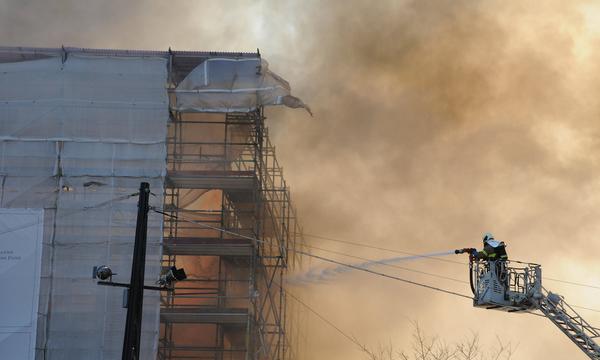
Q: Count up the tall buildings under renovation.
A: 1